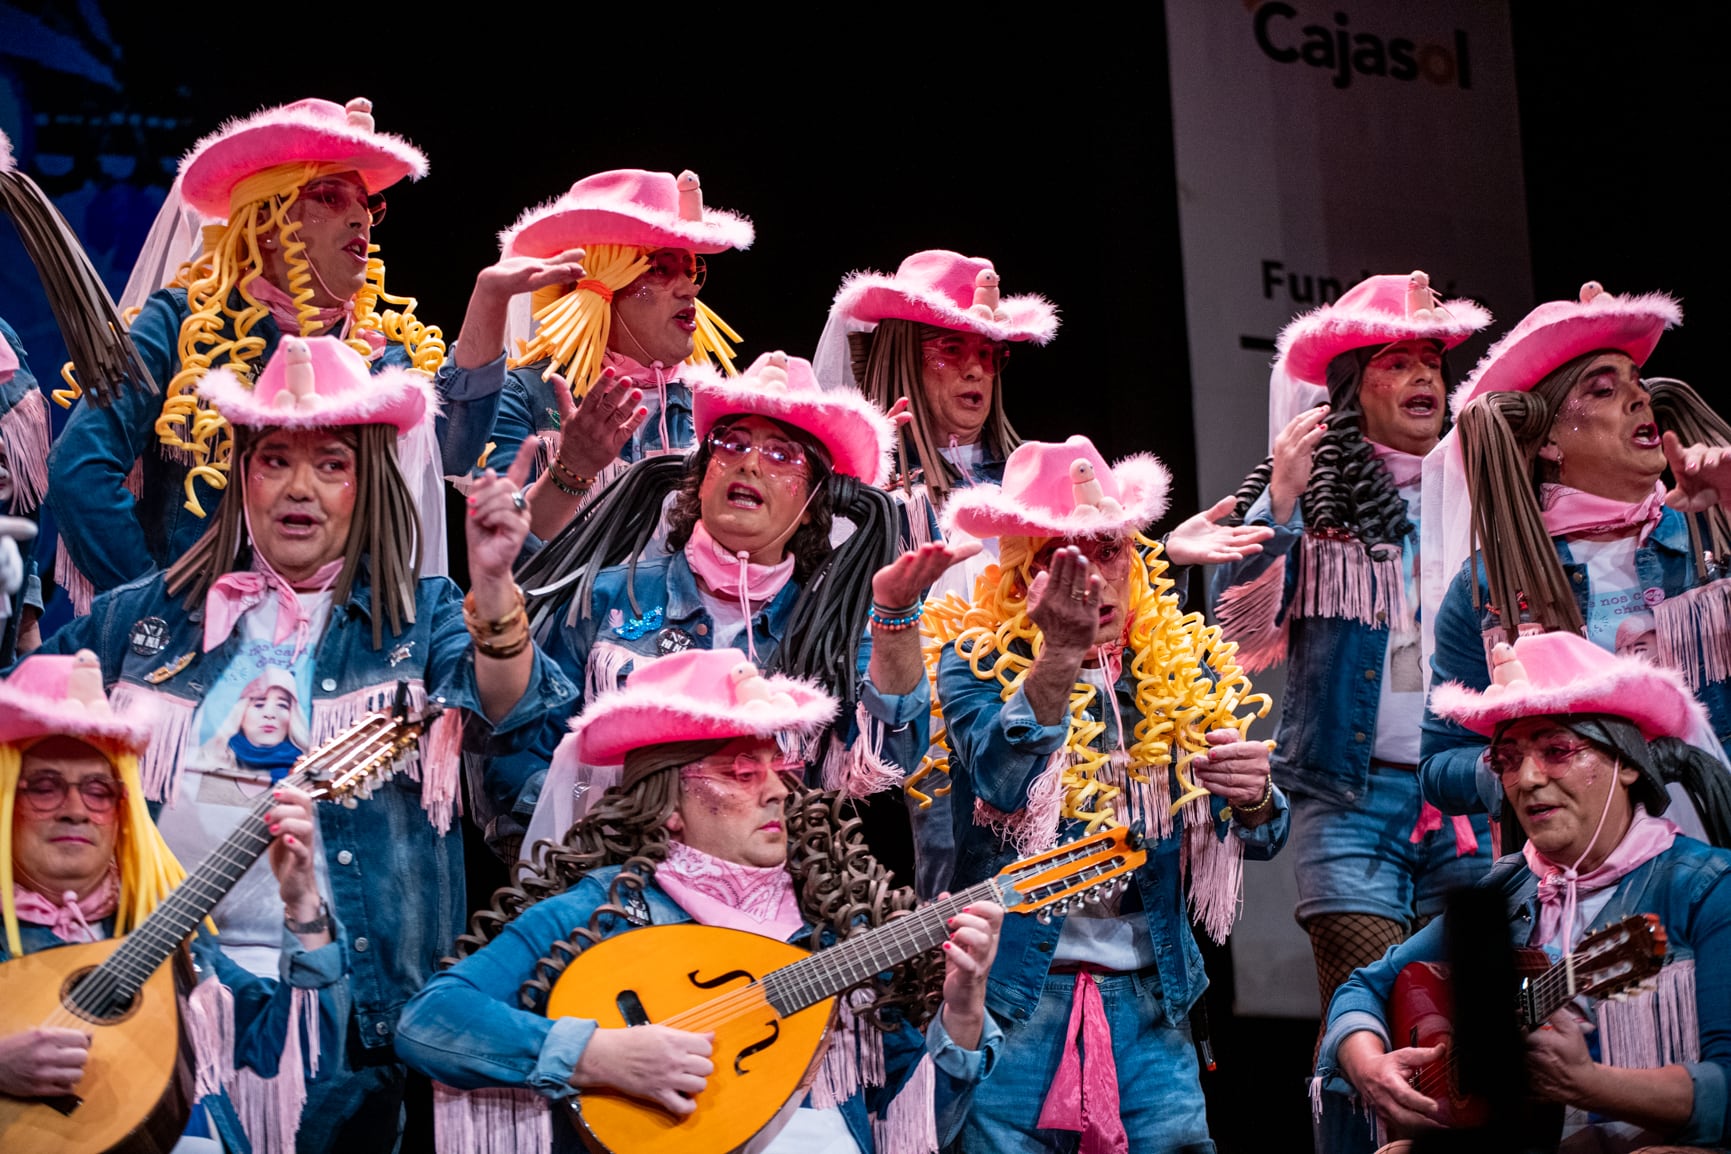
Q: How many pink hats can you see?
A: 11